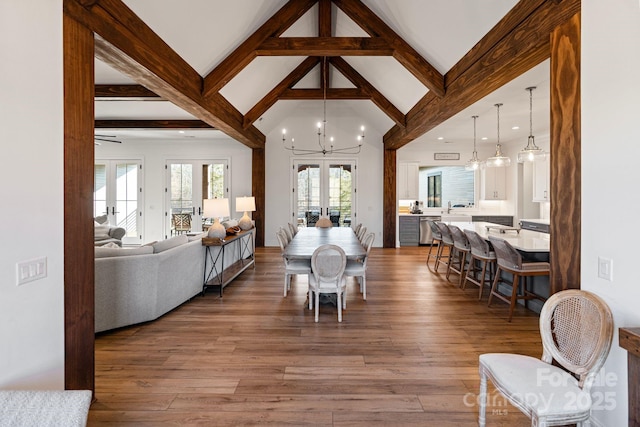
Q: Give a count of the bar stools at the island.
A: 5